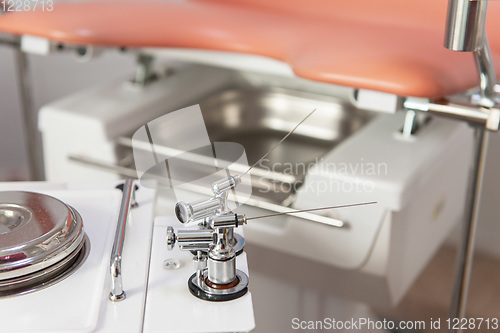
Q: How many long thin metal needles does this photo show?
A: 2